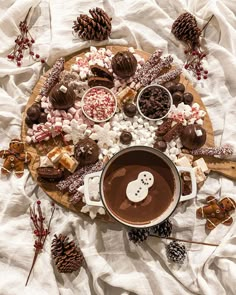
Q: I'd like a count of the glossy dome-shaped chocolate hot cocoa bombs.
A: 4